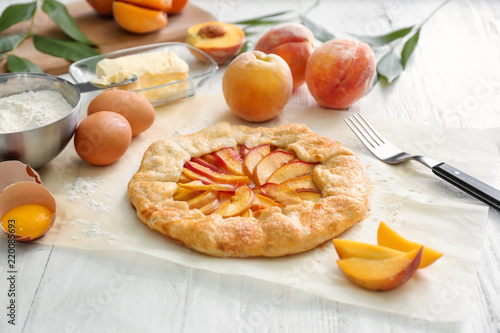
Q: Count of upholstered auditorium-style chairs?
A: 0